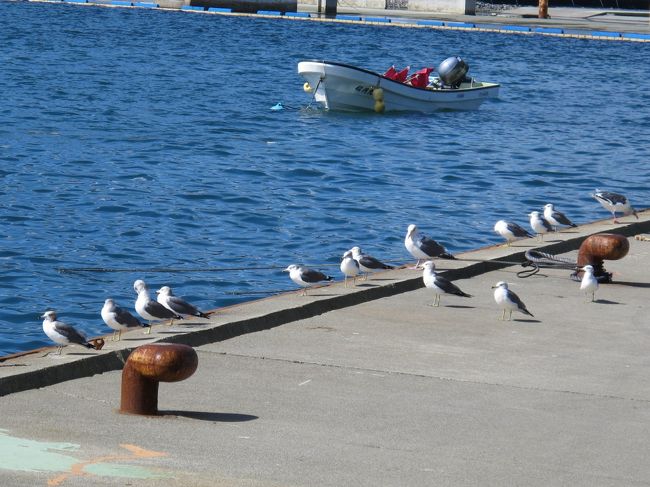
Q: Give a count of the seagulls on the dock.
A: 15